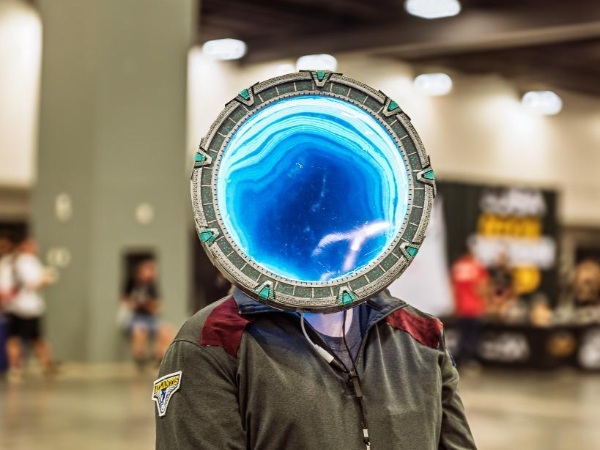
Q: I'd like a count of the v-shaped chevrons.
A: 9